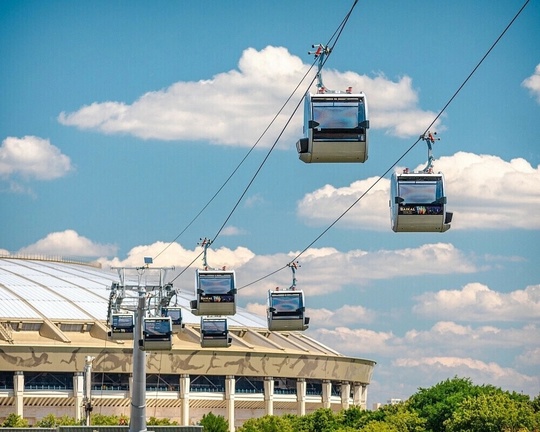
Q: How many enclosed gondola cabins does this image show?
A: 8